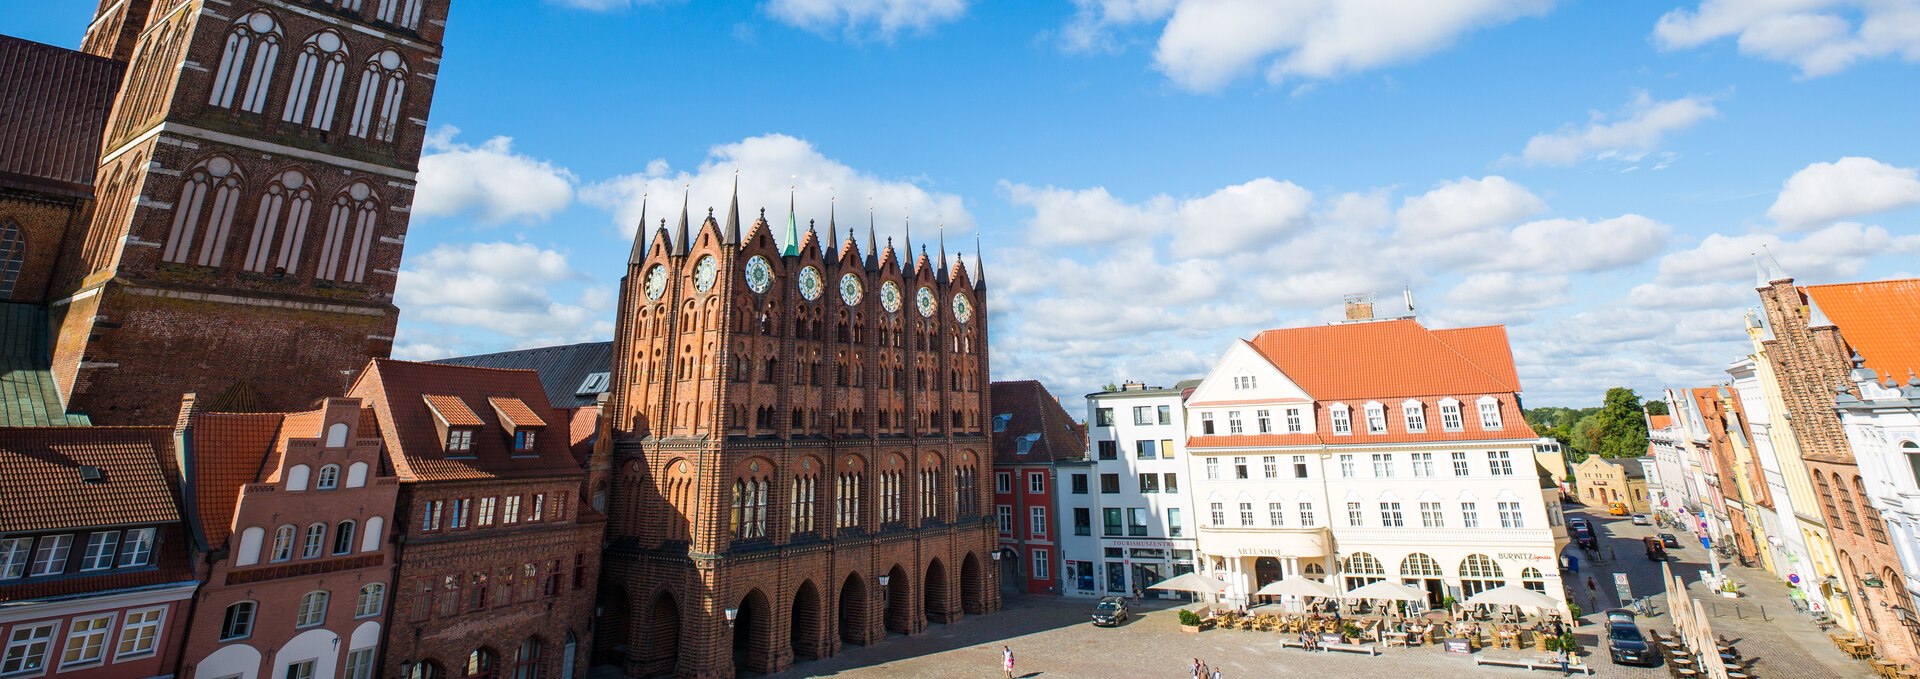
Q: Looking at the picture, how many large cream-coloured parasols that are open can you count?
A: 4